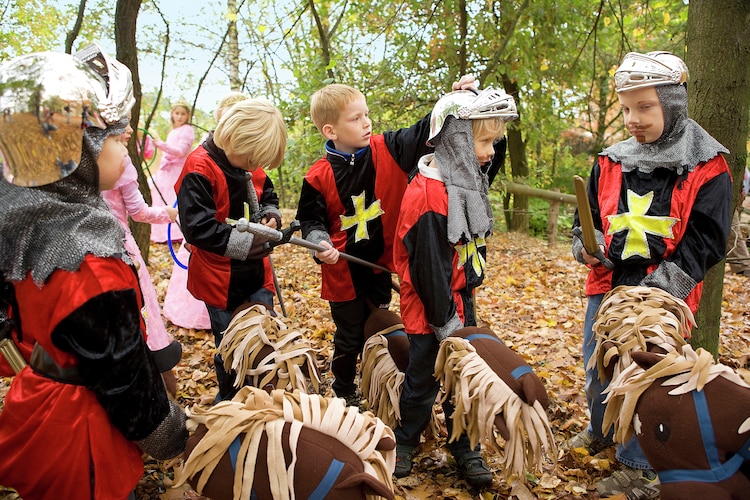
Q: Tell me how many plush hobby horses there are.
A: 6